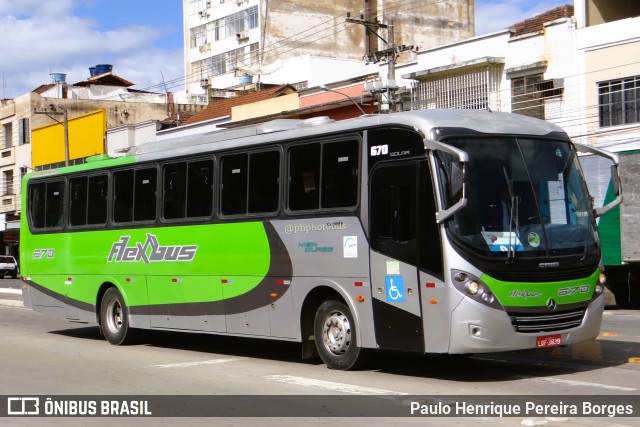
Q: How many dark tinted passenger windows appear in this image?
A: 6